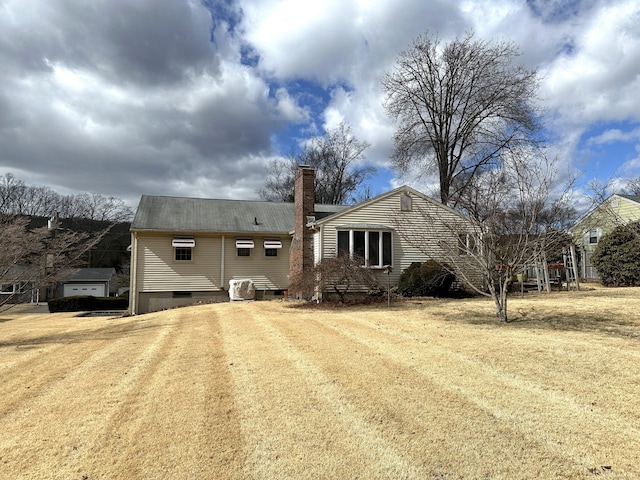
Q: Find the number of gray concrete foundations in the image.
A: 1